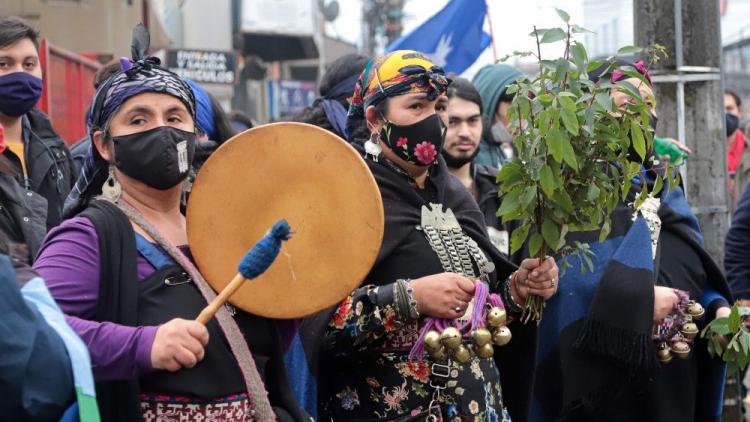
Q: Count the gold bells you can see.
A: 12